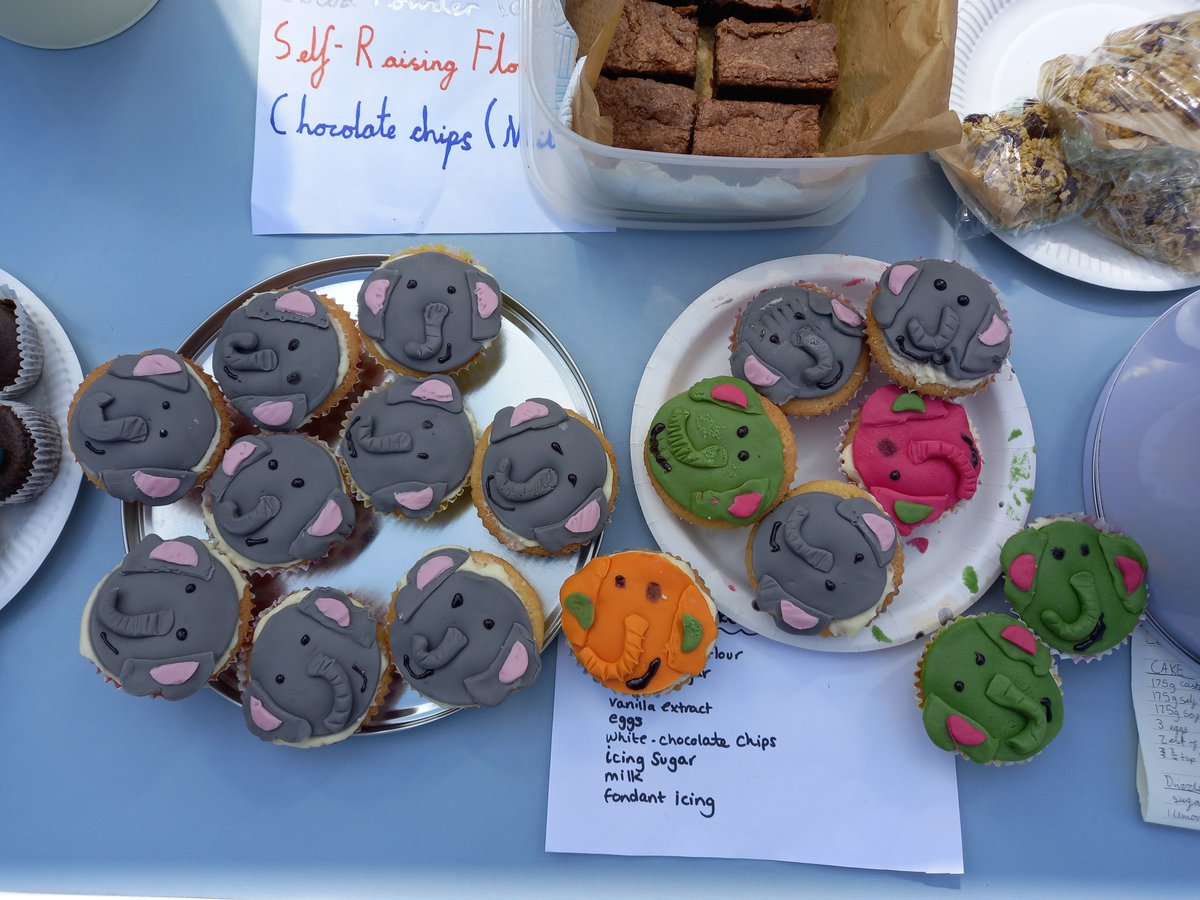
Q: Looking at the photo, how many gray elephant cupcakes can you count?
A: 12